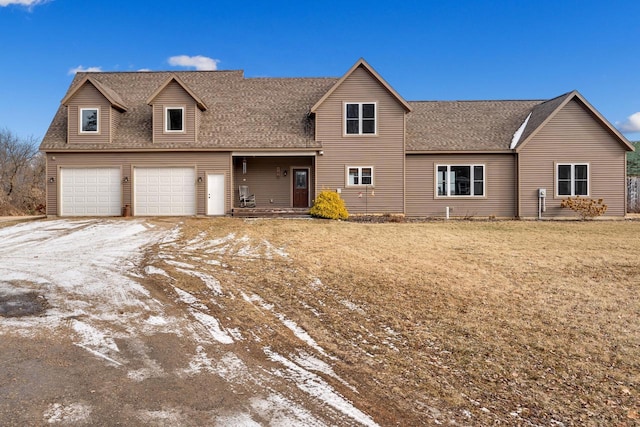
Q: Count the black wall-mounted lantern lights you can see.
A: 4